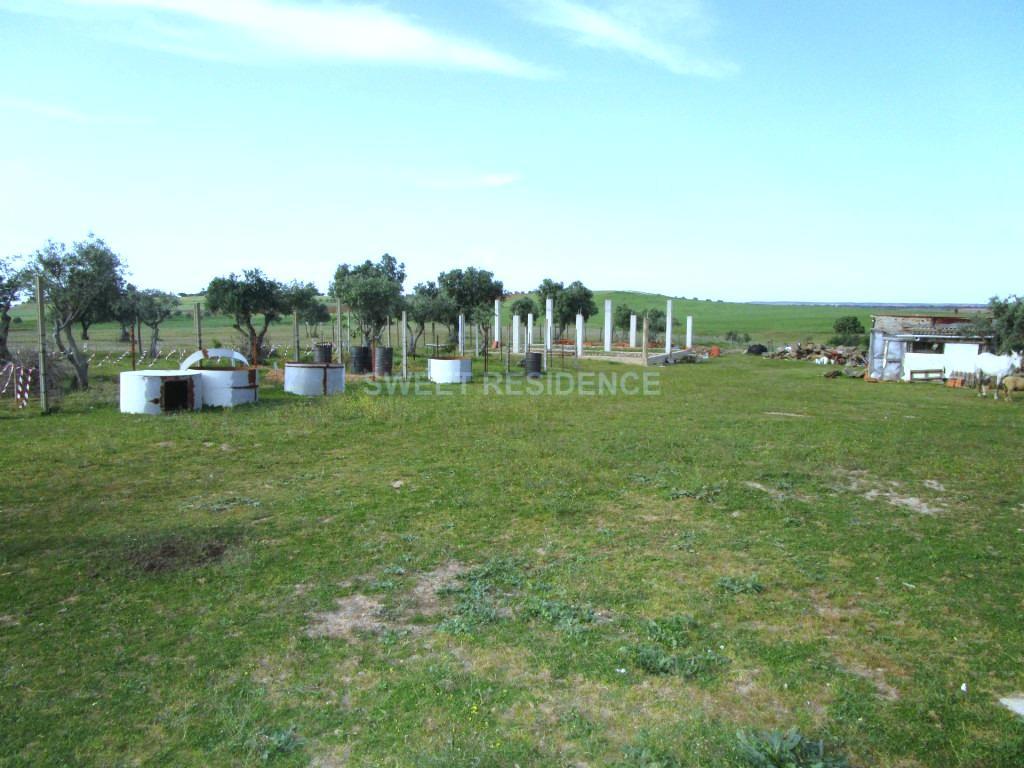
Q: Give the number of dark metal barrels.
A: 4